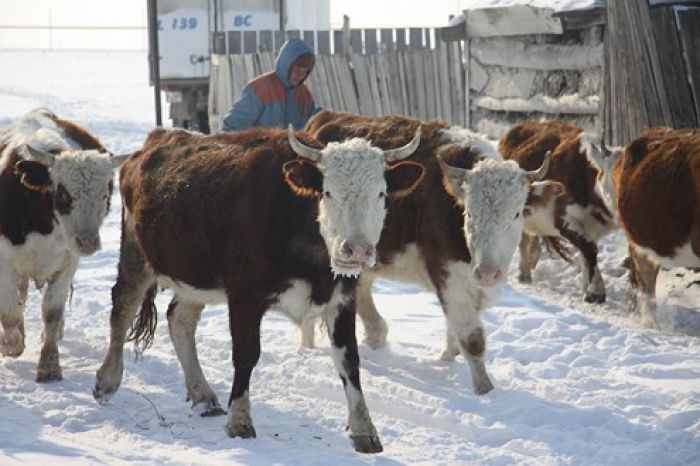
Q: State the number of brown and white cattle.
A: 5